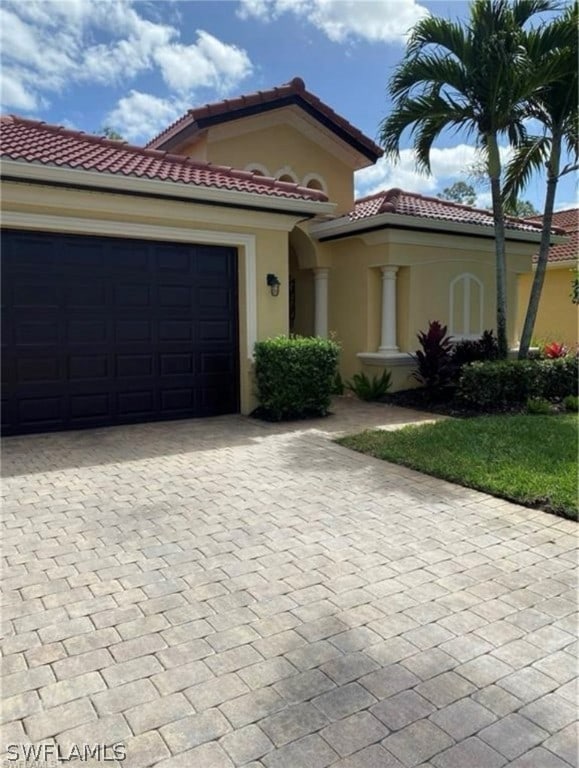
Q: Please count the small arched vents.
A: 3